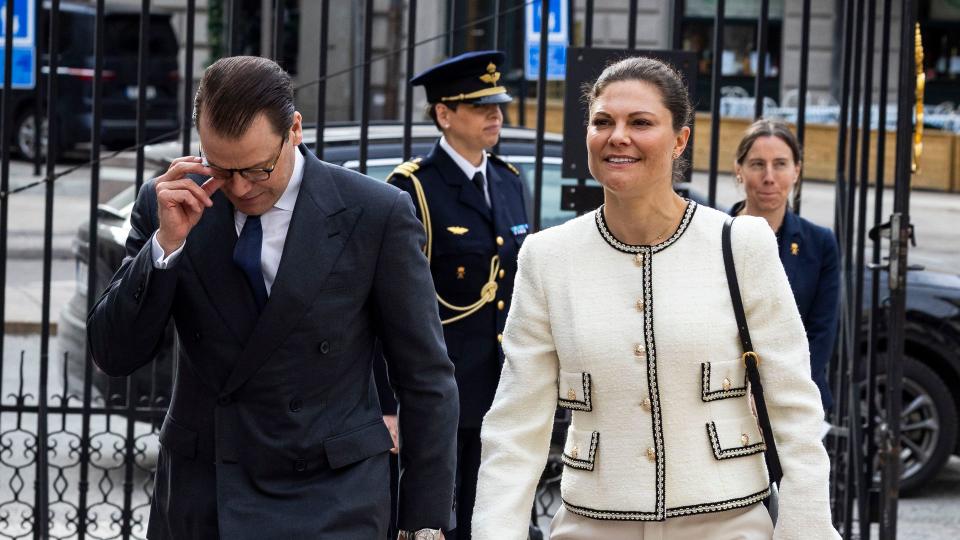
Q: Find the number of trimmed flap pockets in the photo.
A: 4